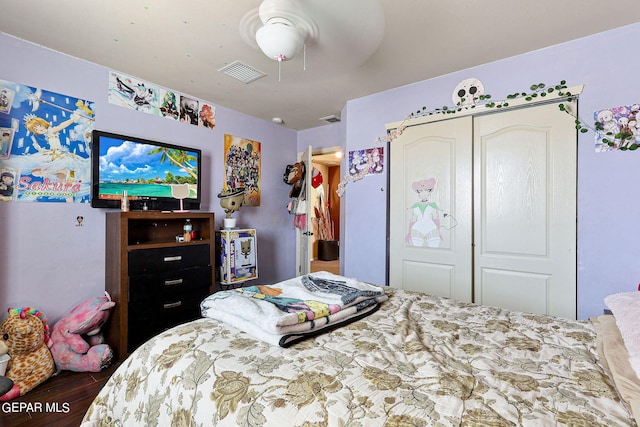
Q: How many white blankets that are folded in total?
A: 1